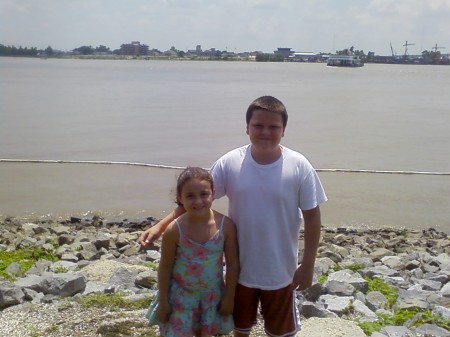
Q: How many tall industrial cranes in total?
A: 3